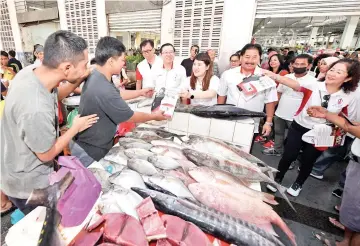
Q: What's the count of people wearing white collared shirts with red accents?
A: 4